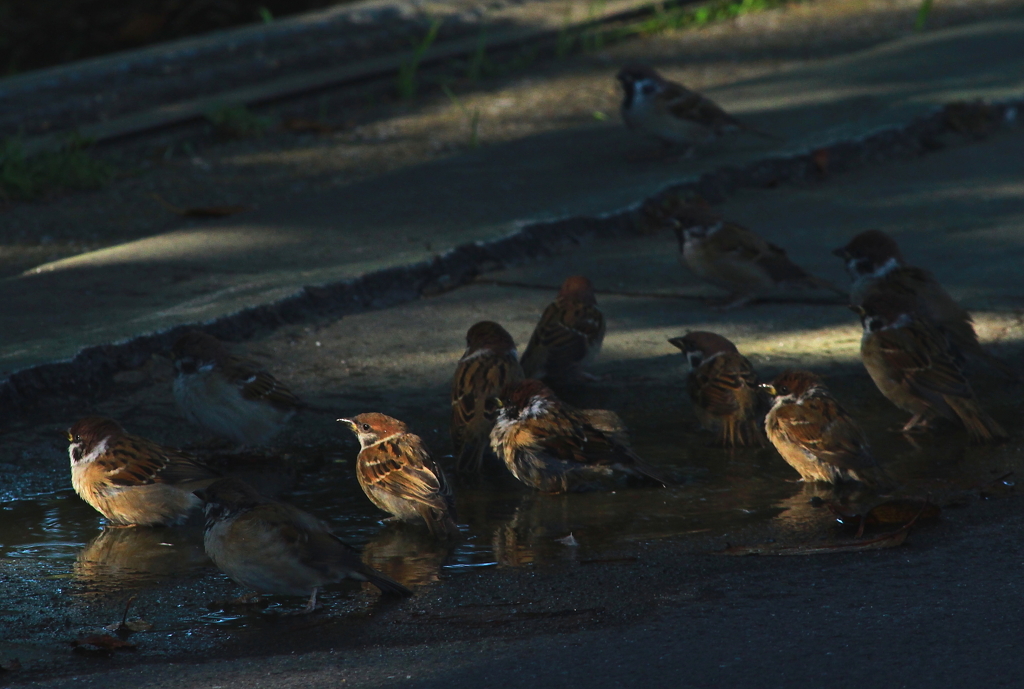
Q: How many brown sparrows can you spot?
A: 13